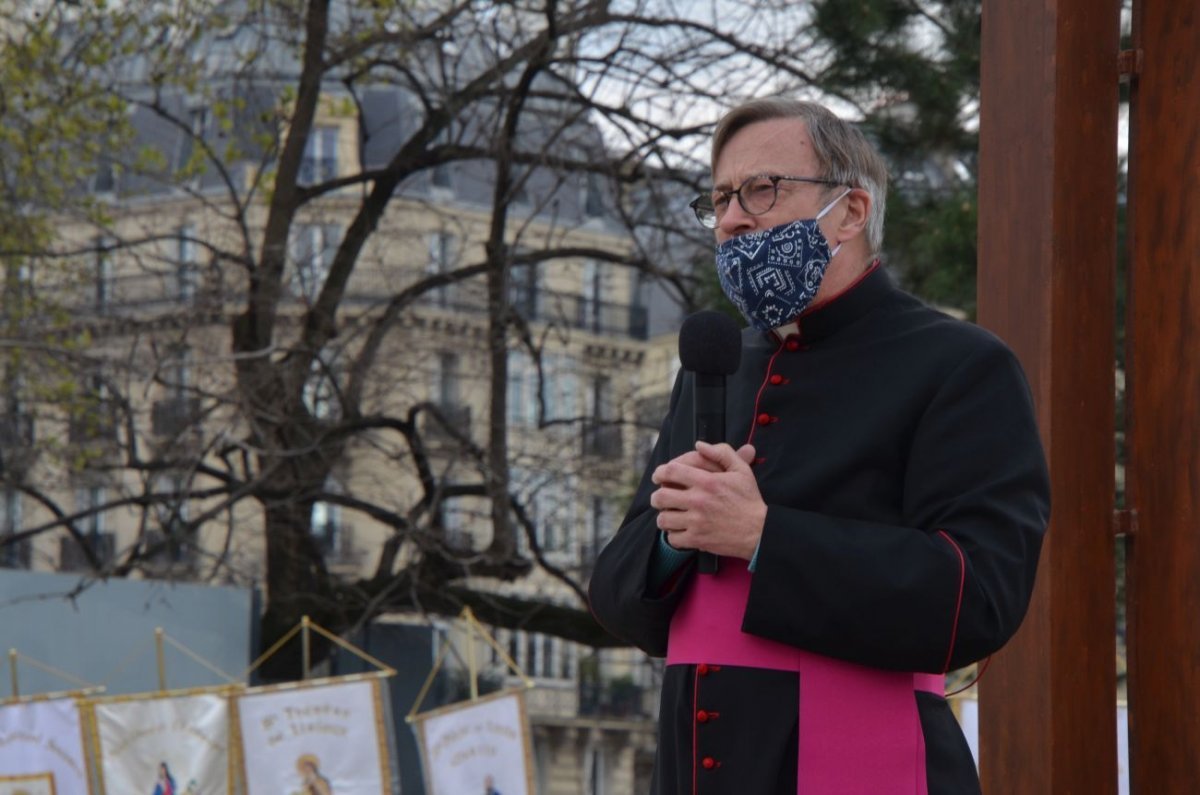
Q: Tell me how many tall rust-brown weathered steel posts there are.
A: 2